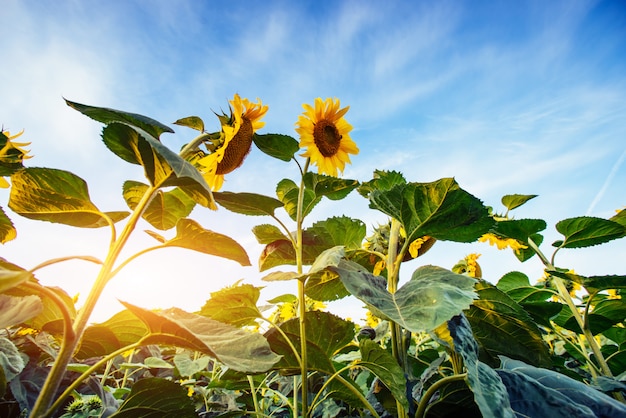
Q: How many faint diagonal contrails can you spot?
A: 1